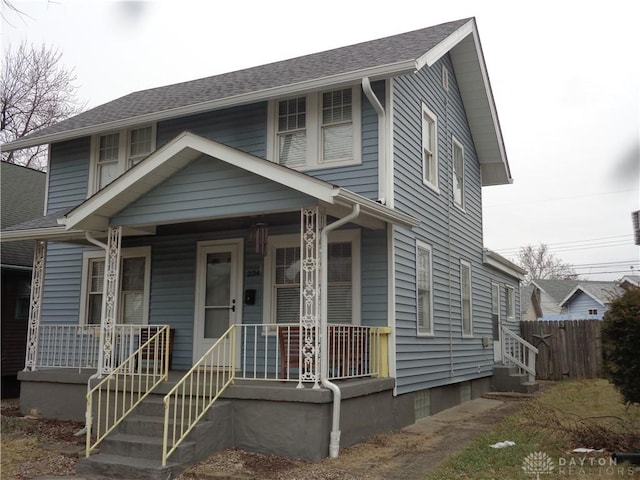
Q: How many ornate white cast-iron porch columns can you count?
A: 3